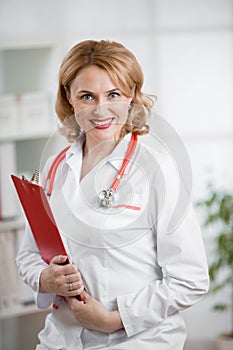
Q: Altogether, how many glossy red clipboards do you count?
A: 1